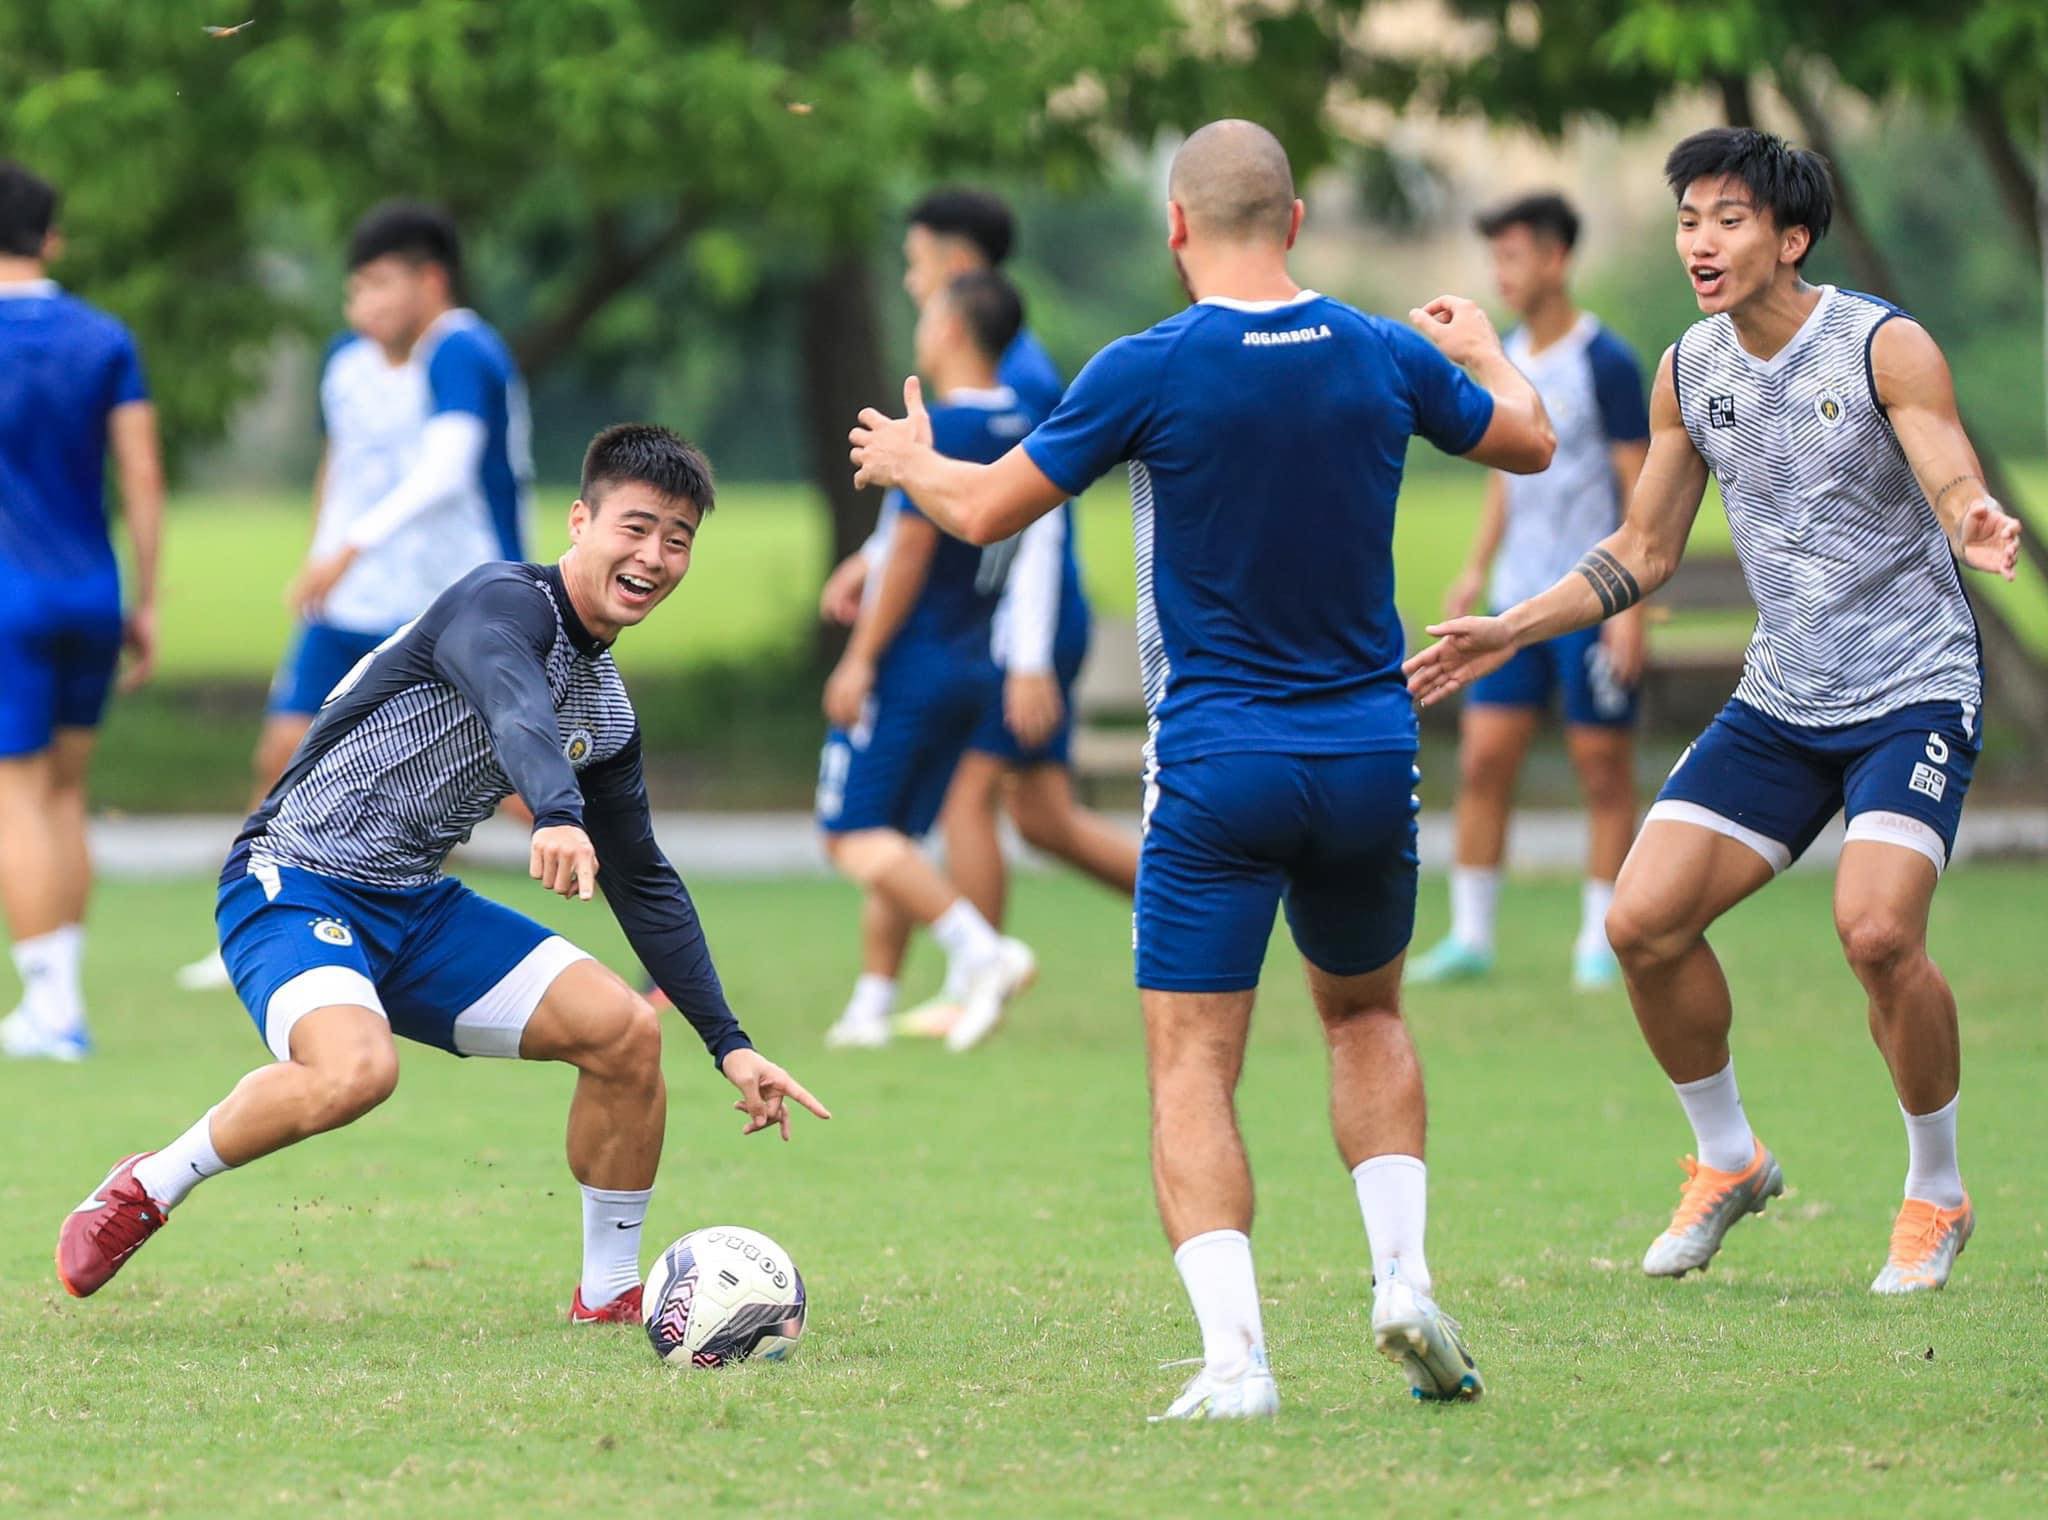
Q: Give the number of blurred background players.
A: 5